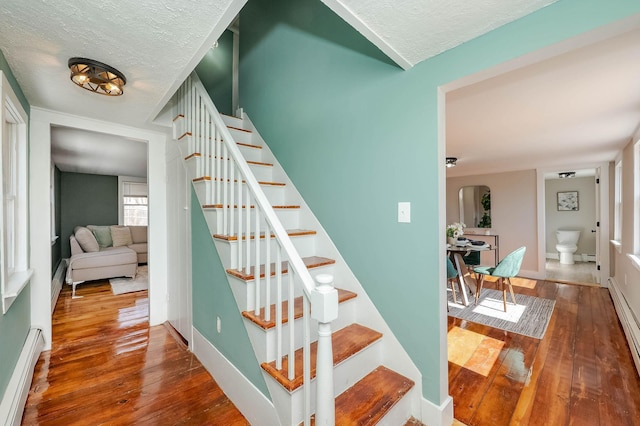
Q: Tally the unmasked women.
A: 0